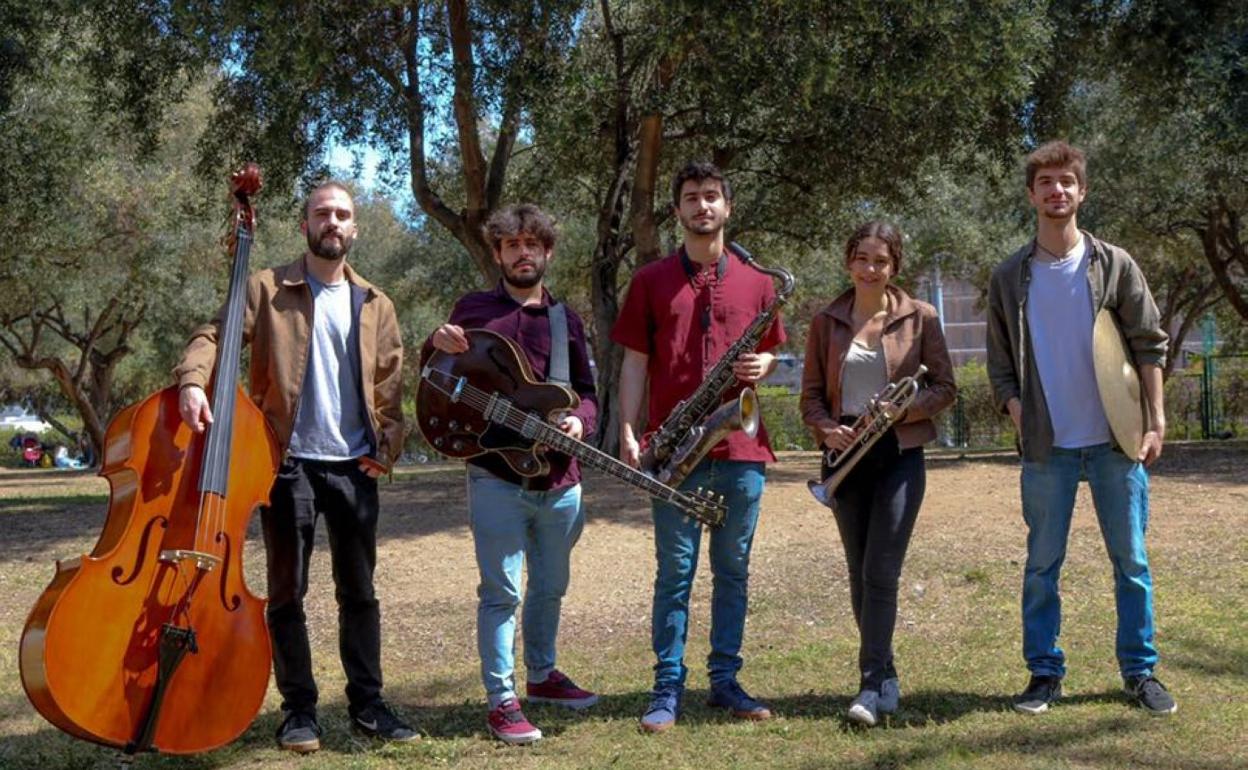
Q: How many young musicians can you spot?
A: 5